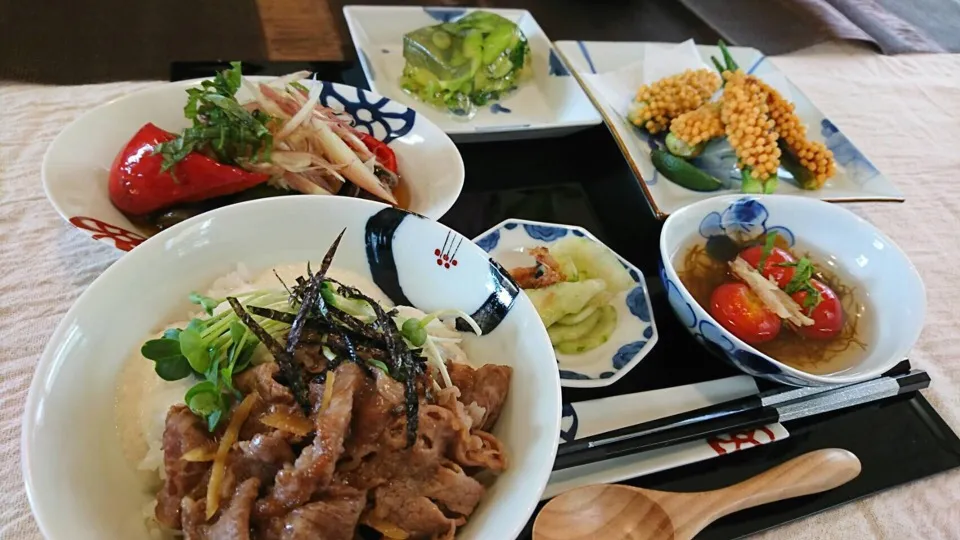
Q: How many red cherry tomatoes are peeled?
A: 3